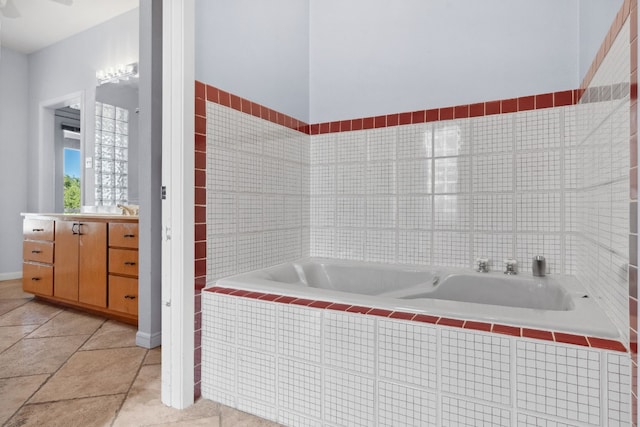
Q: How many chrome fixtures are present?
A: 3